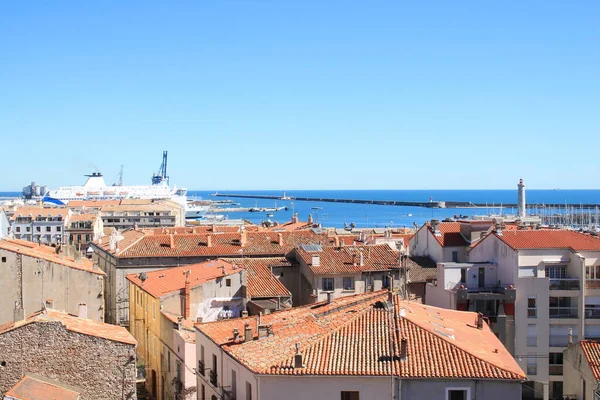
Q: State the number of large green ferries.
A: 0